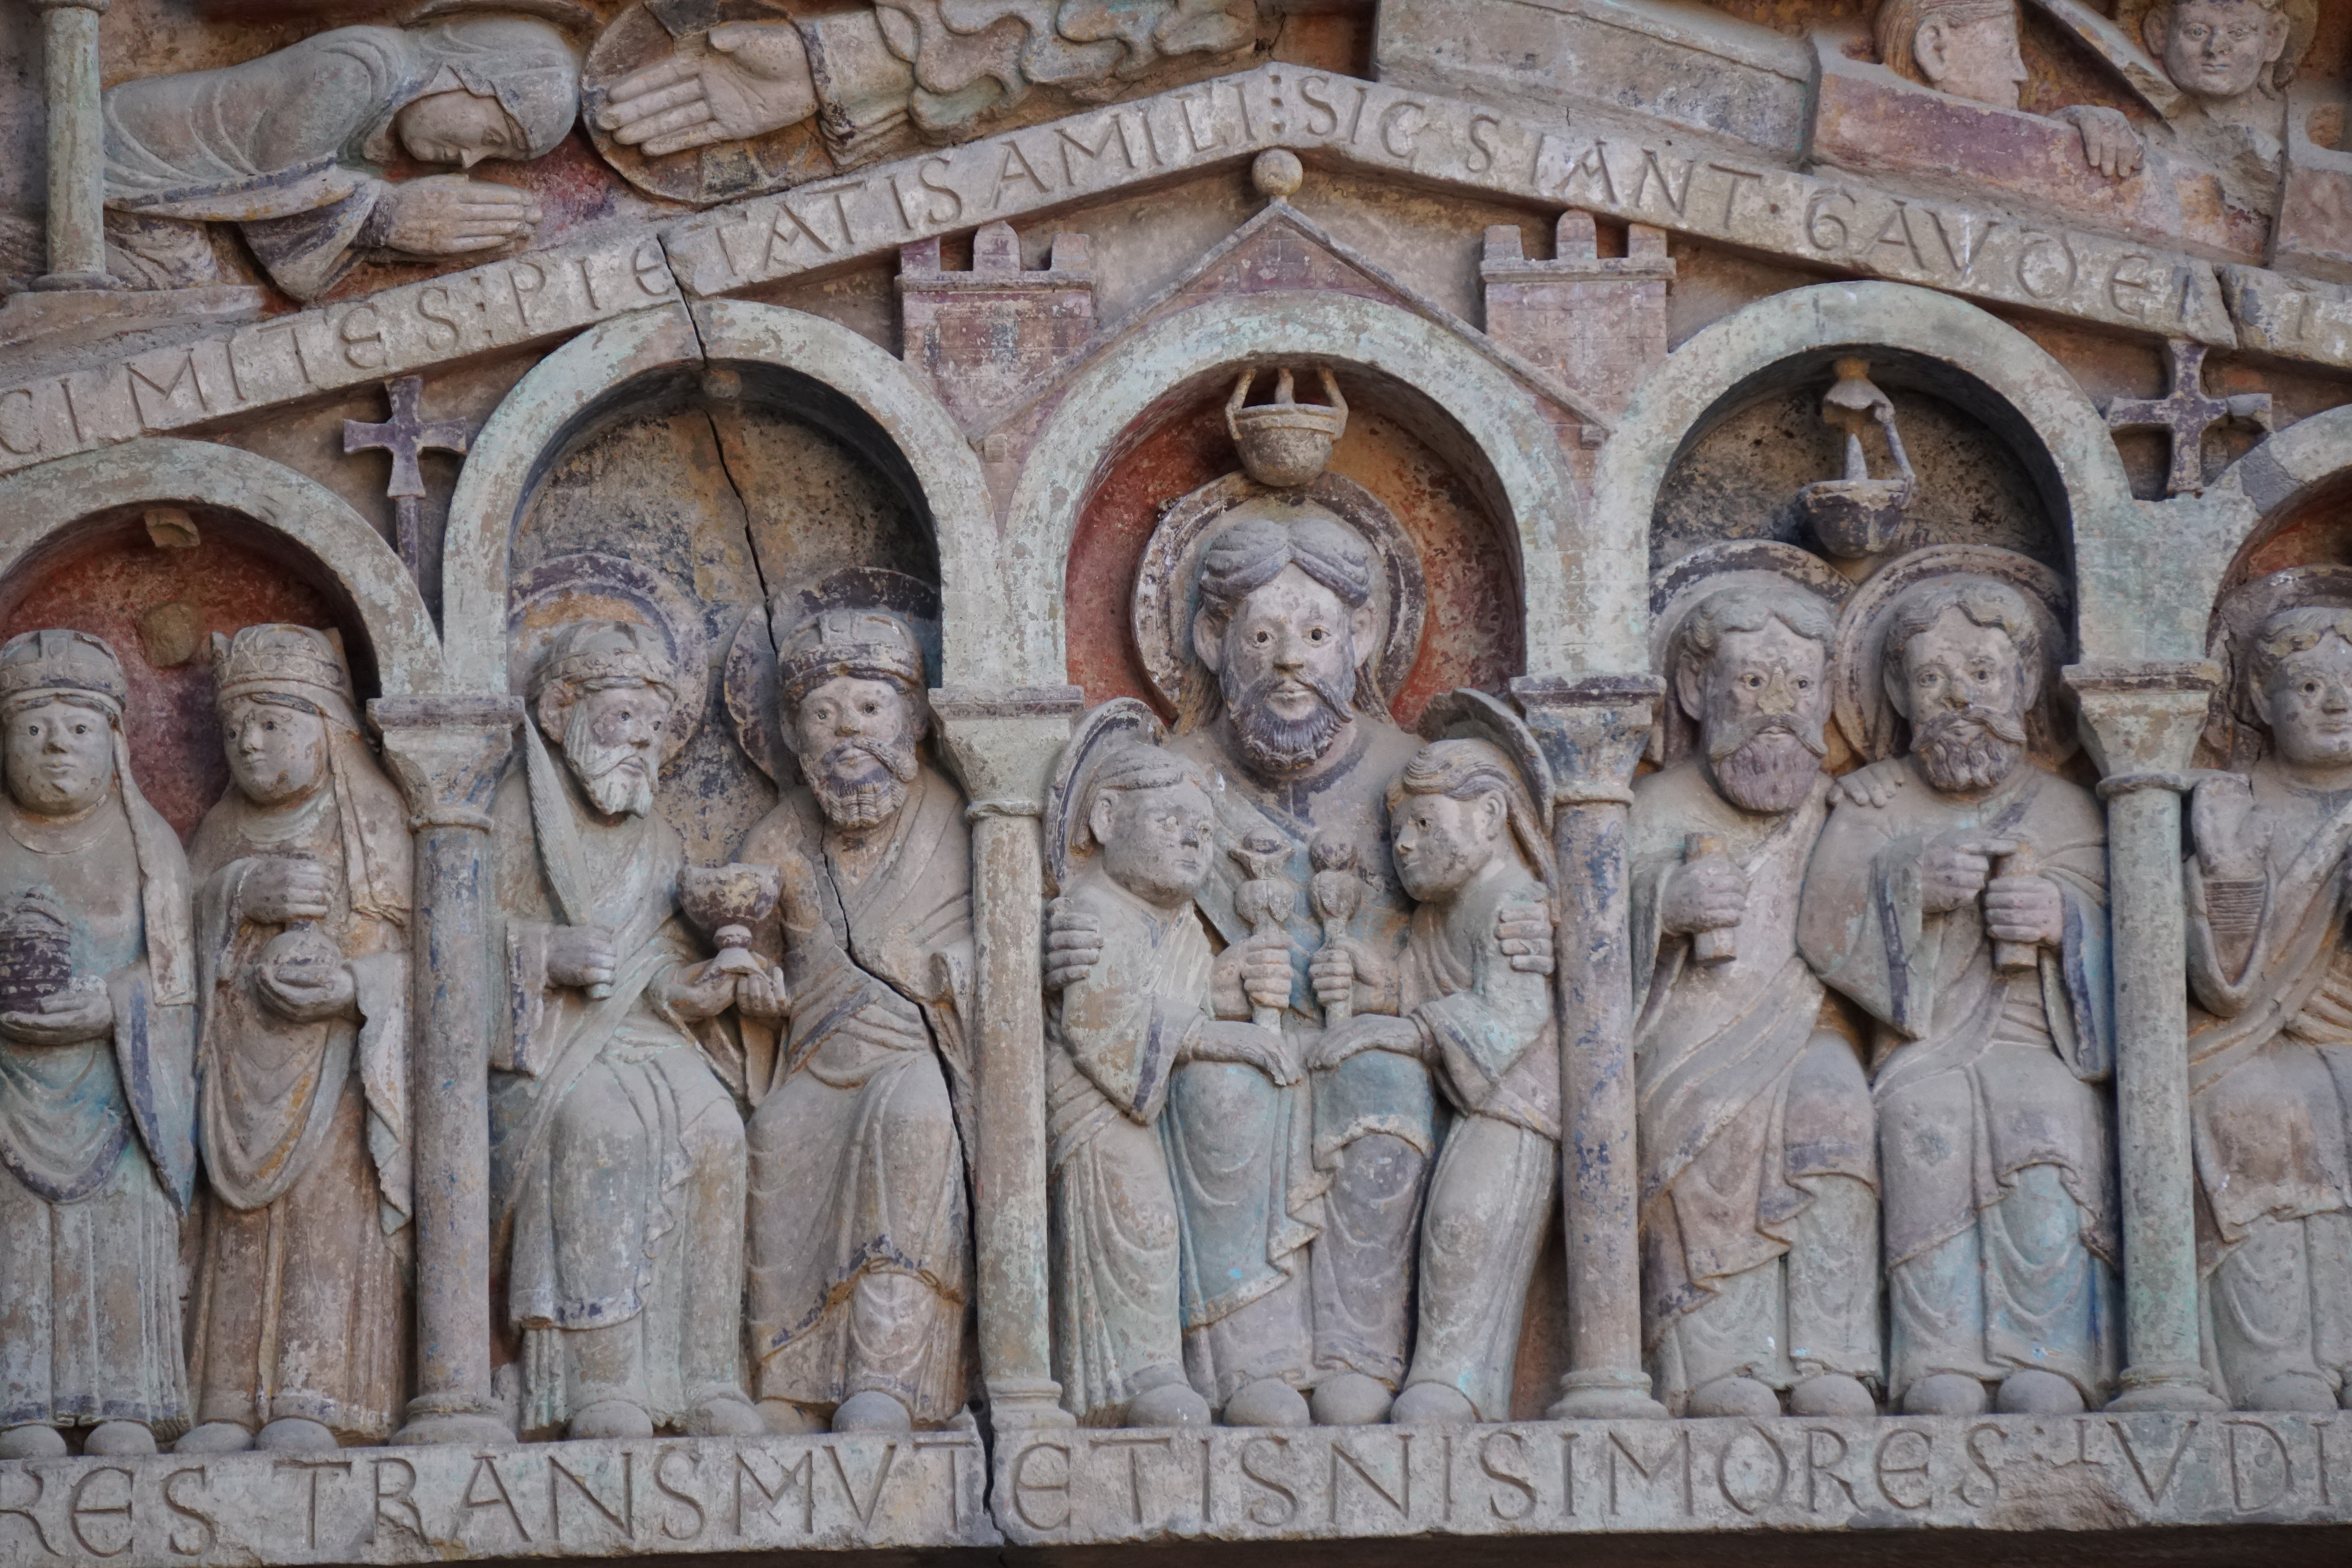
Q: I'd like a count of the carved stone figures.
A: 13